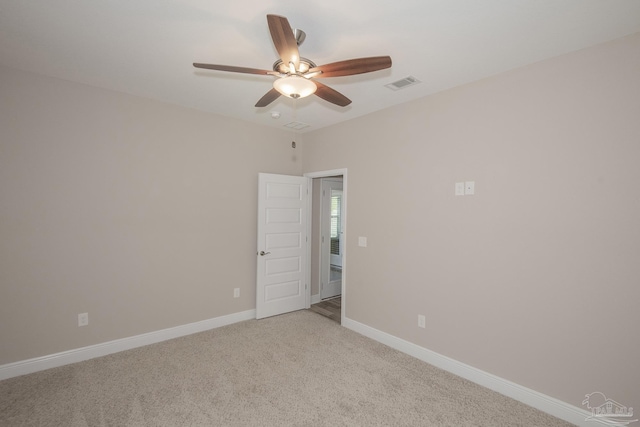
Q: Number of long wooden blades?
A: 5